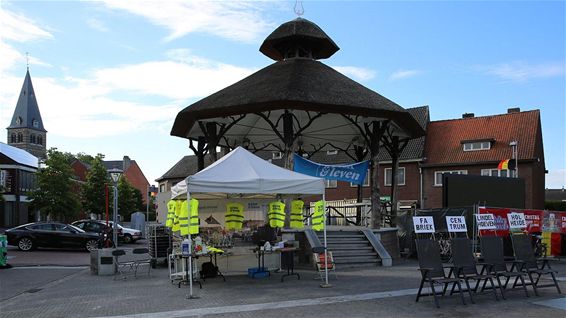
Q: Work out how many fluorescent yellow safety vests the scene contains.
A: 7